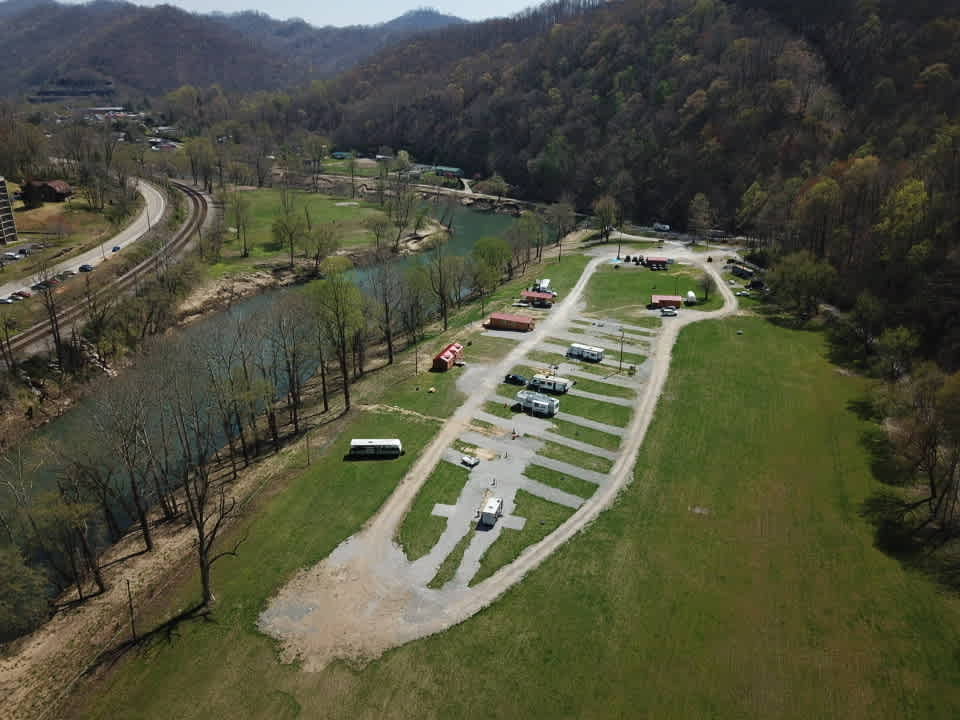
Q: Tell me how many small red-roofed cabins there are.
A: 5